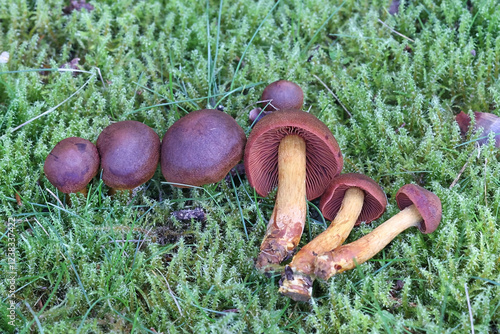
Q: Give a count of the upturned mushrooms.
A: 3